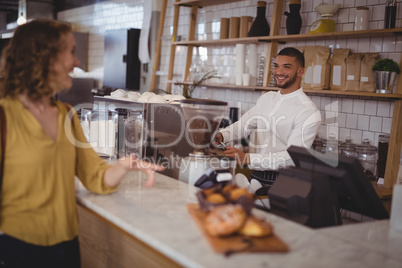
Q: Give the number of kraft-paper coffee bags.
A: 5